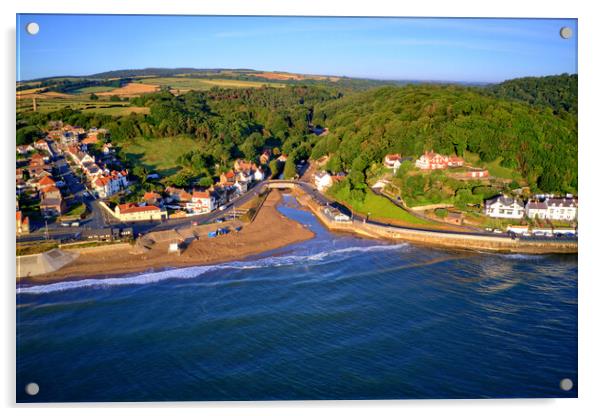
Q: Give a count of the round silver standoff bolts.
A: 4